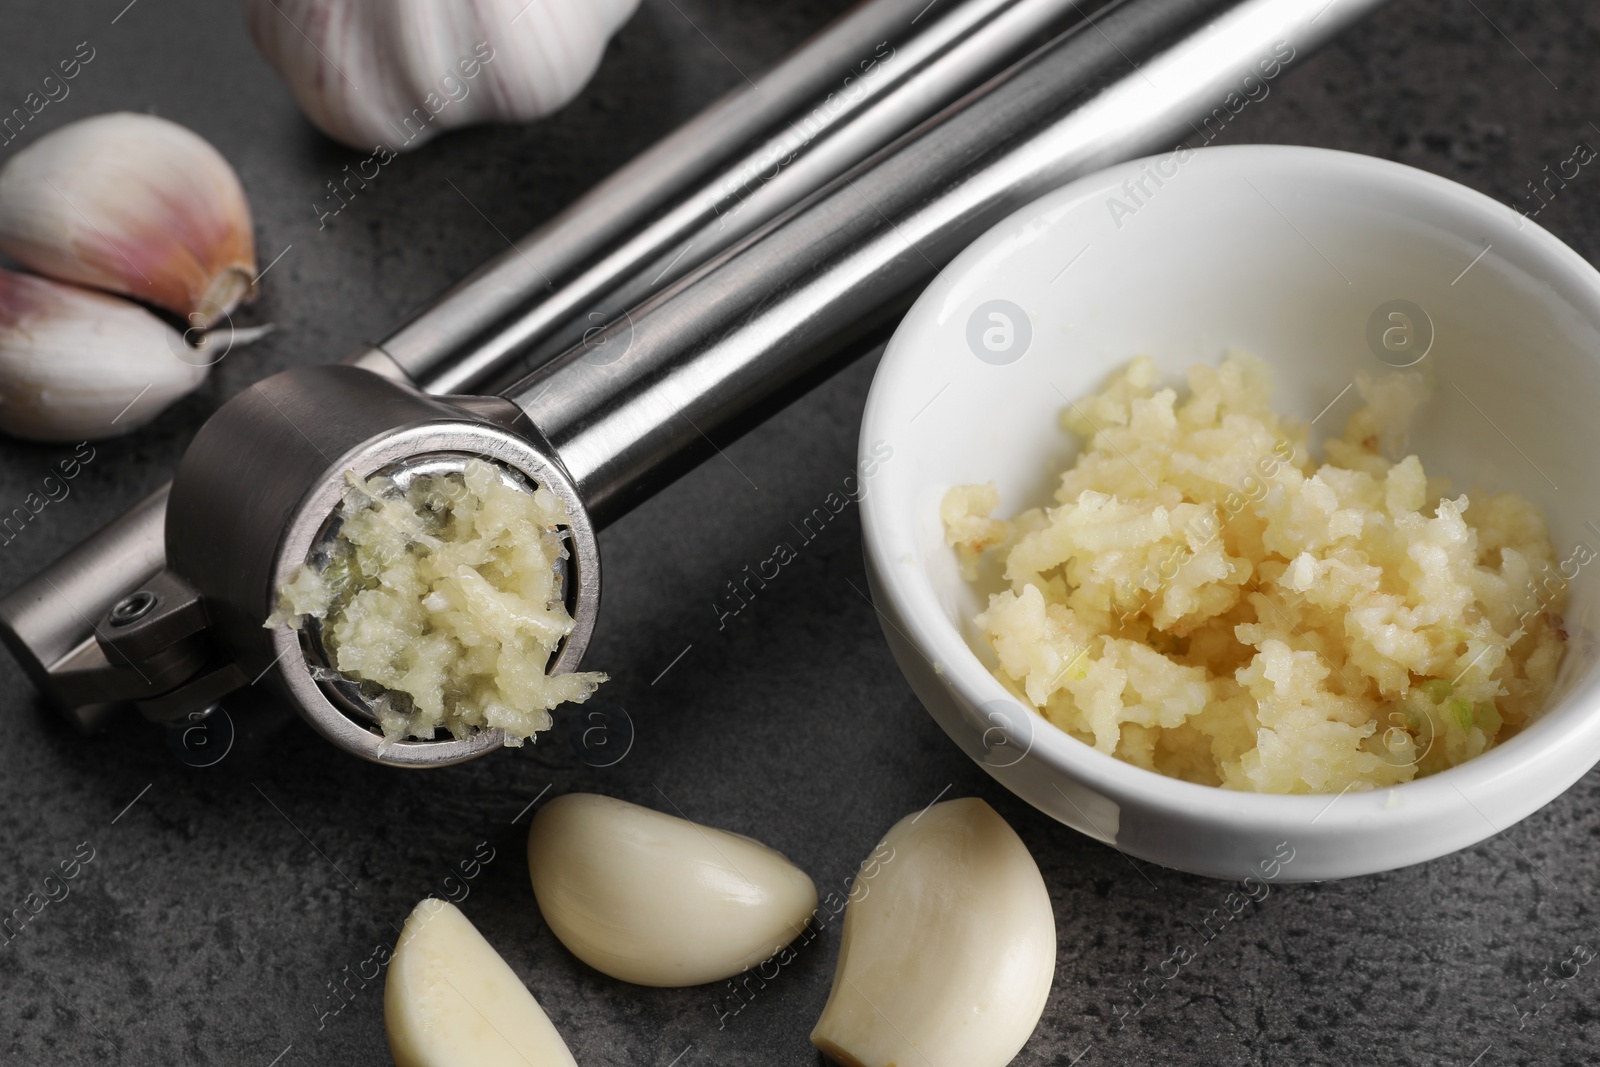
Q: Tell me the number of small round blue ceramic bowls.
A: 0